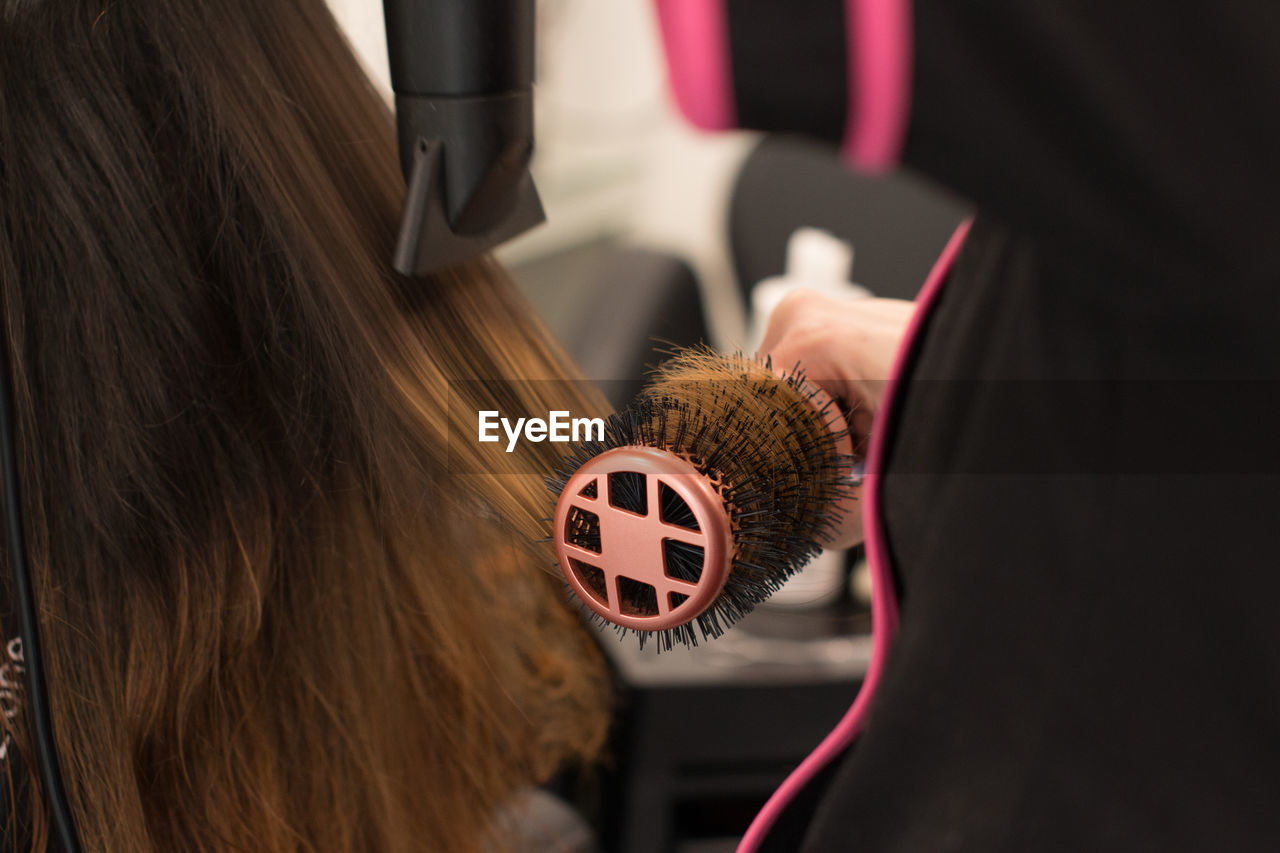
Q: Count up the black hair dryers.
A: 1